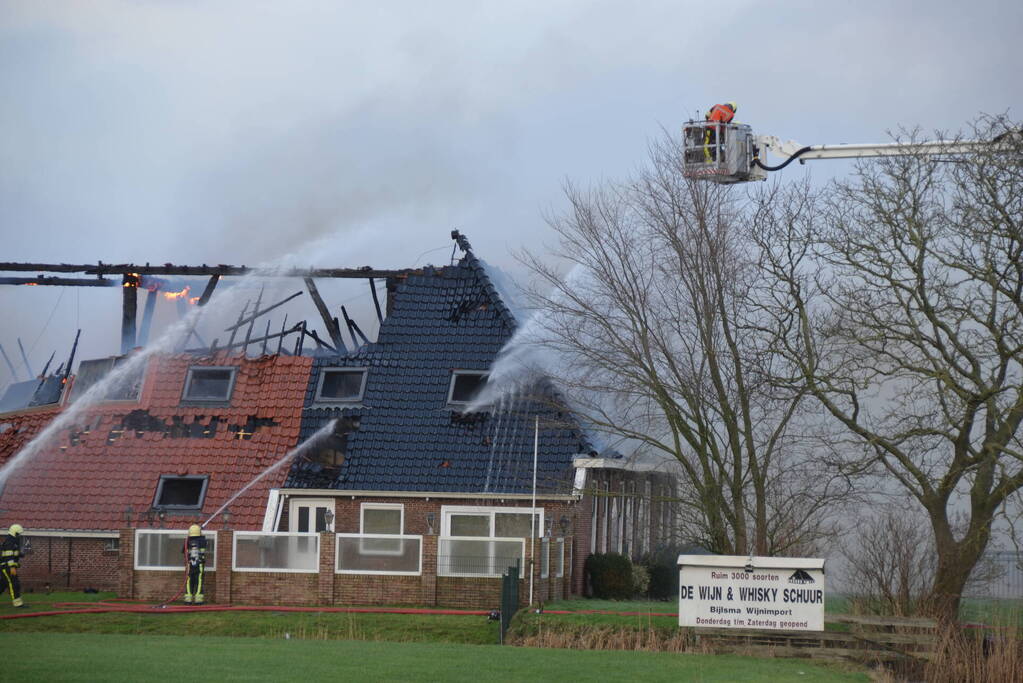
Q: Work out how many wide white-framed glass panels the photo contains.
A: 4